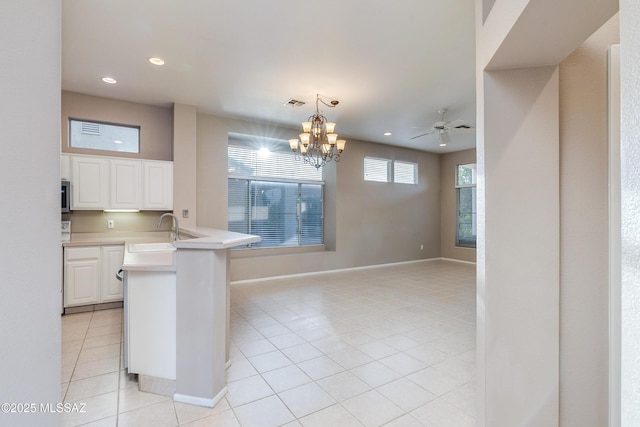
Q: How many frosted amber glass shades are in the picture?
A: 9